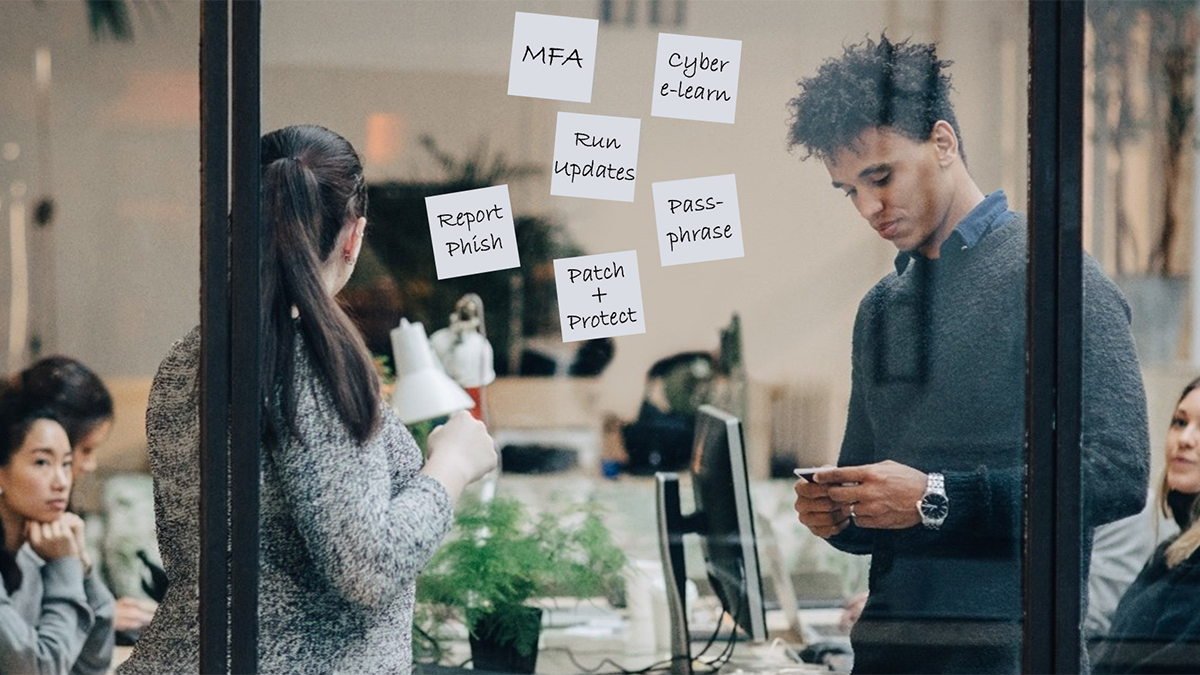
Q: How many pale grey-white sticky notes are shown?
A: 6